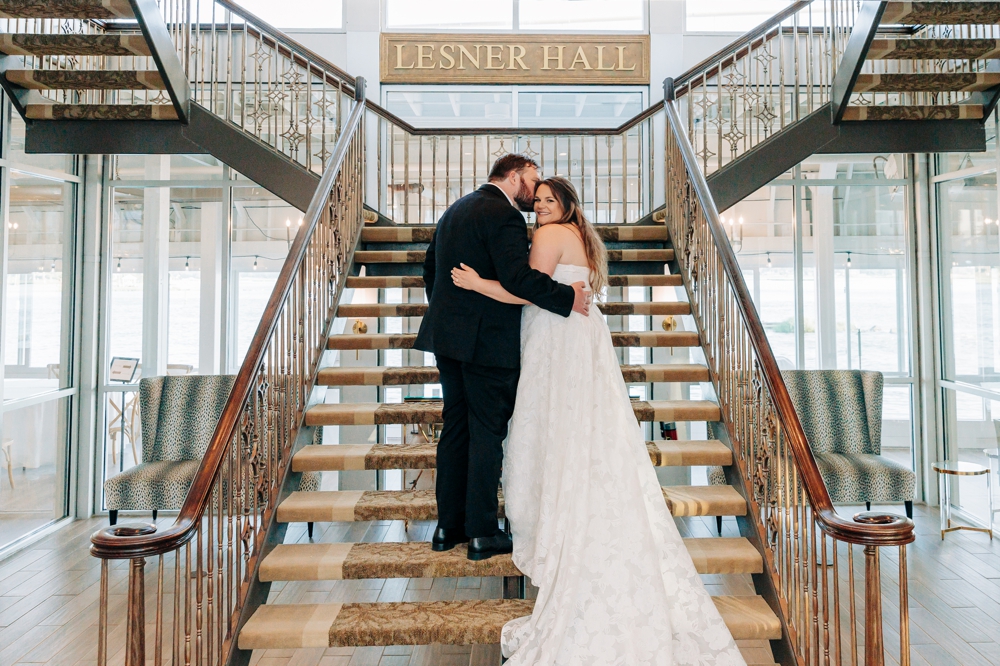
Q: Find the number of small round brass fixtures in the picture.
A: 2